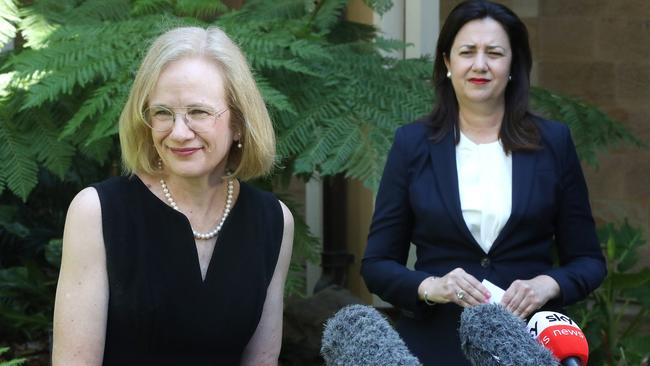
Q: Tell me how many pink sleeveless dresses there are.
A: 0